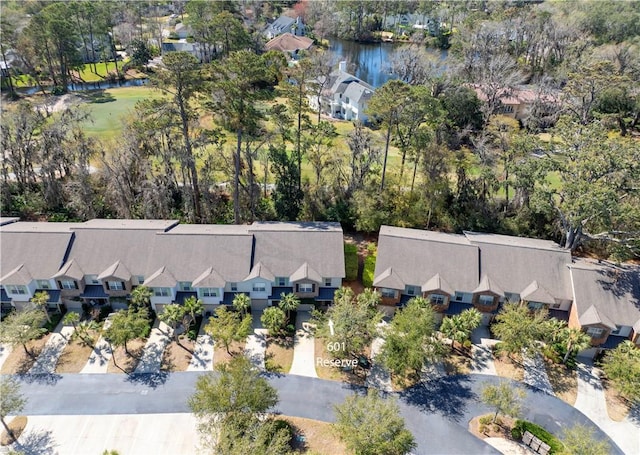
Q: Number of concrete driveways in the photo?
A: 13